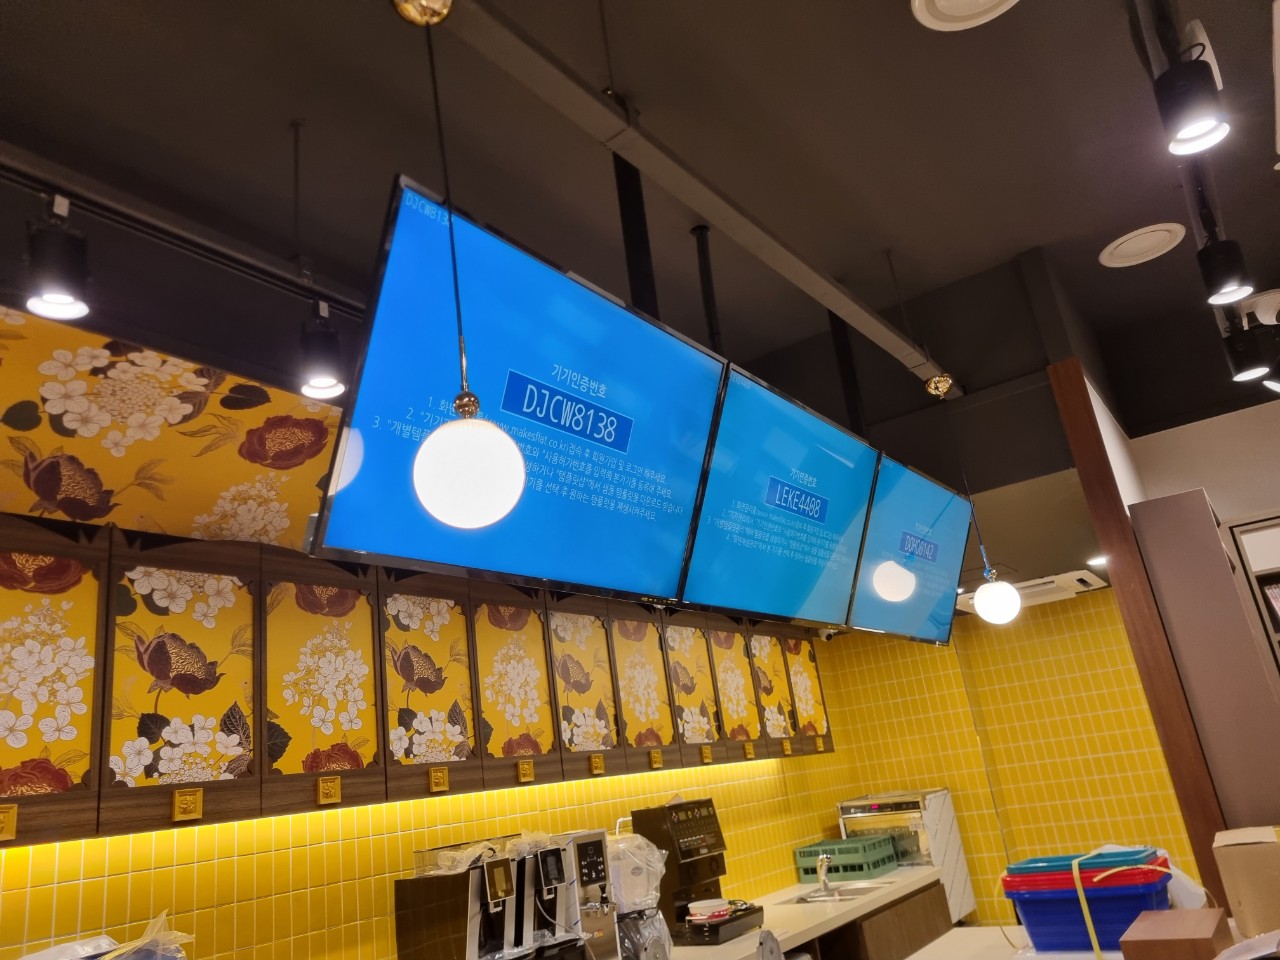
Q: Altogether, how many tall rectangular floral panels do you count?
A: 11